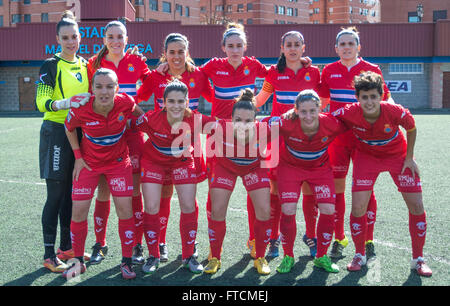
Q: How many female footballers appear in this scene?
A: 11